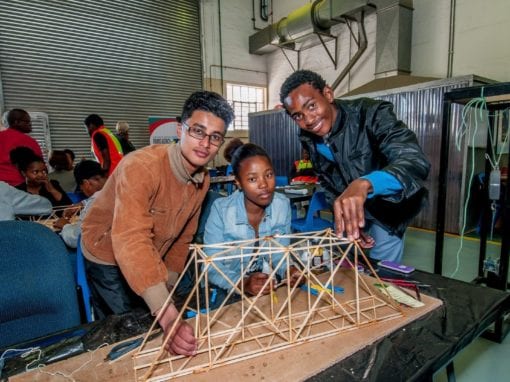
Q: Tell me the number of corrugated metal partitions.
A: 2